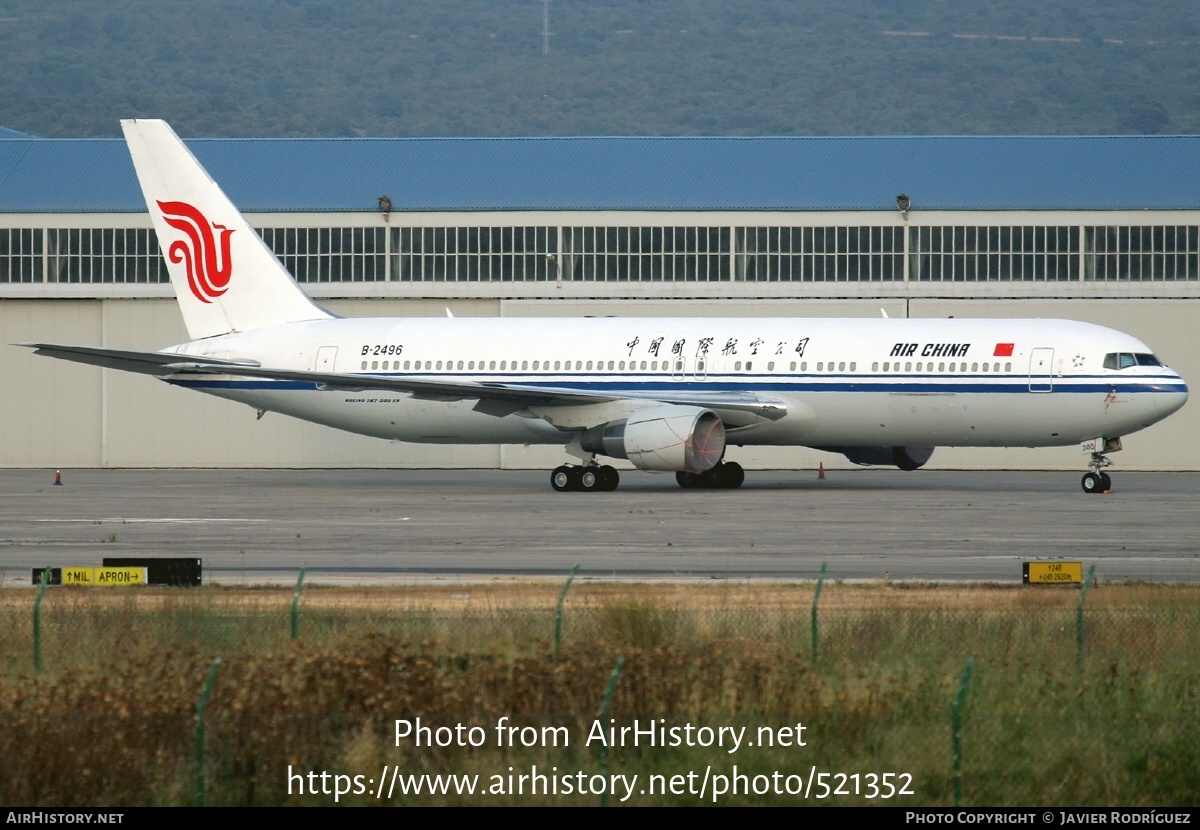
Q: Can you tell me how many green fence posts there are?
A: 8